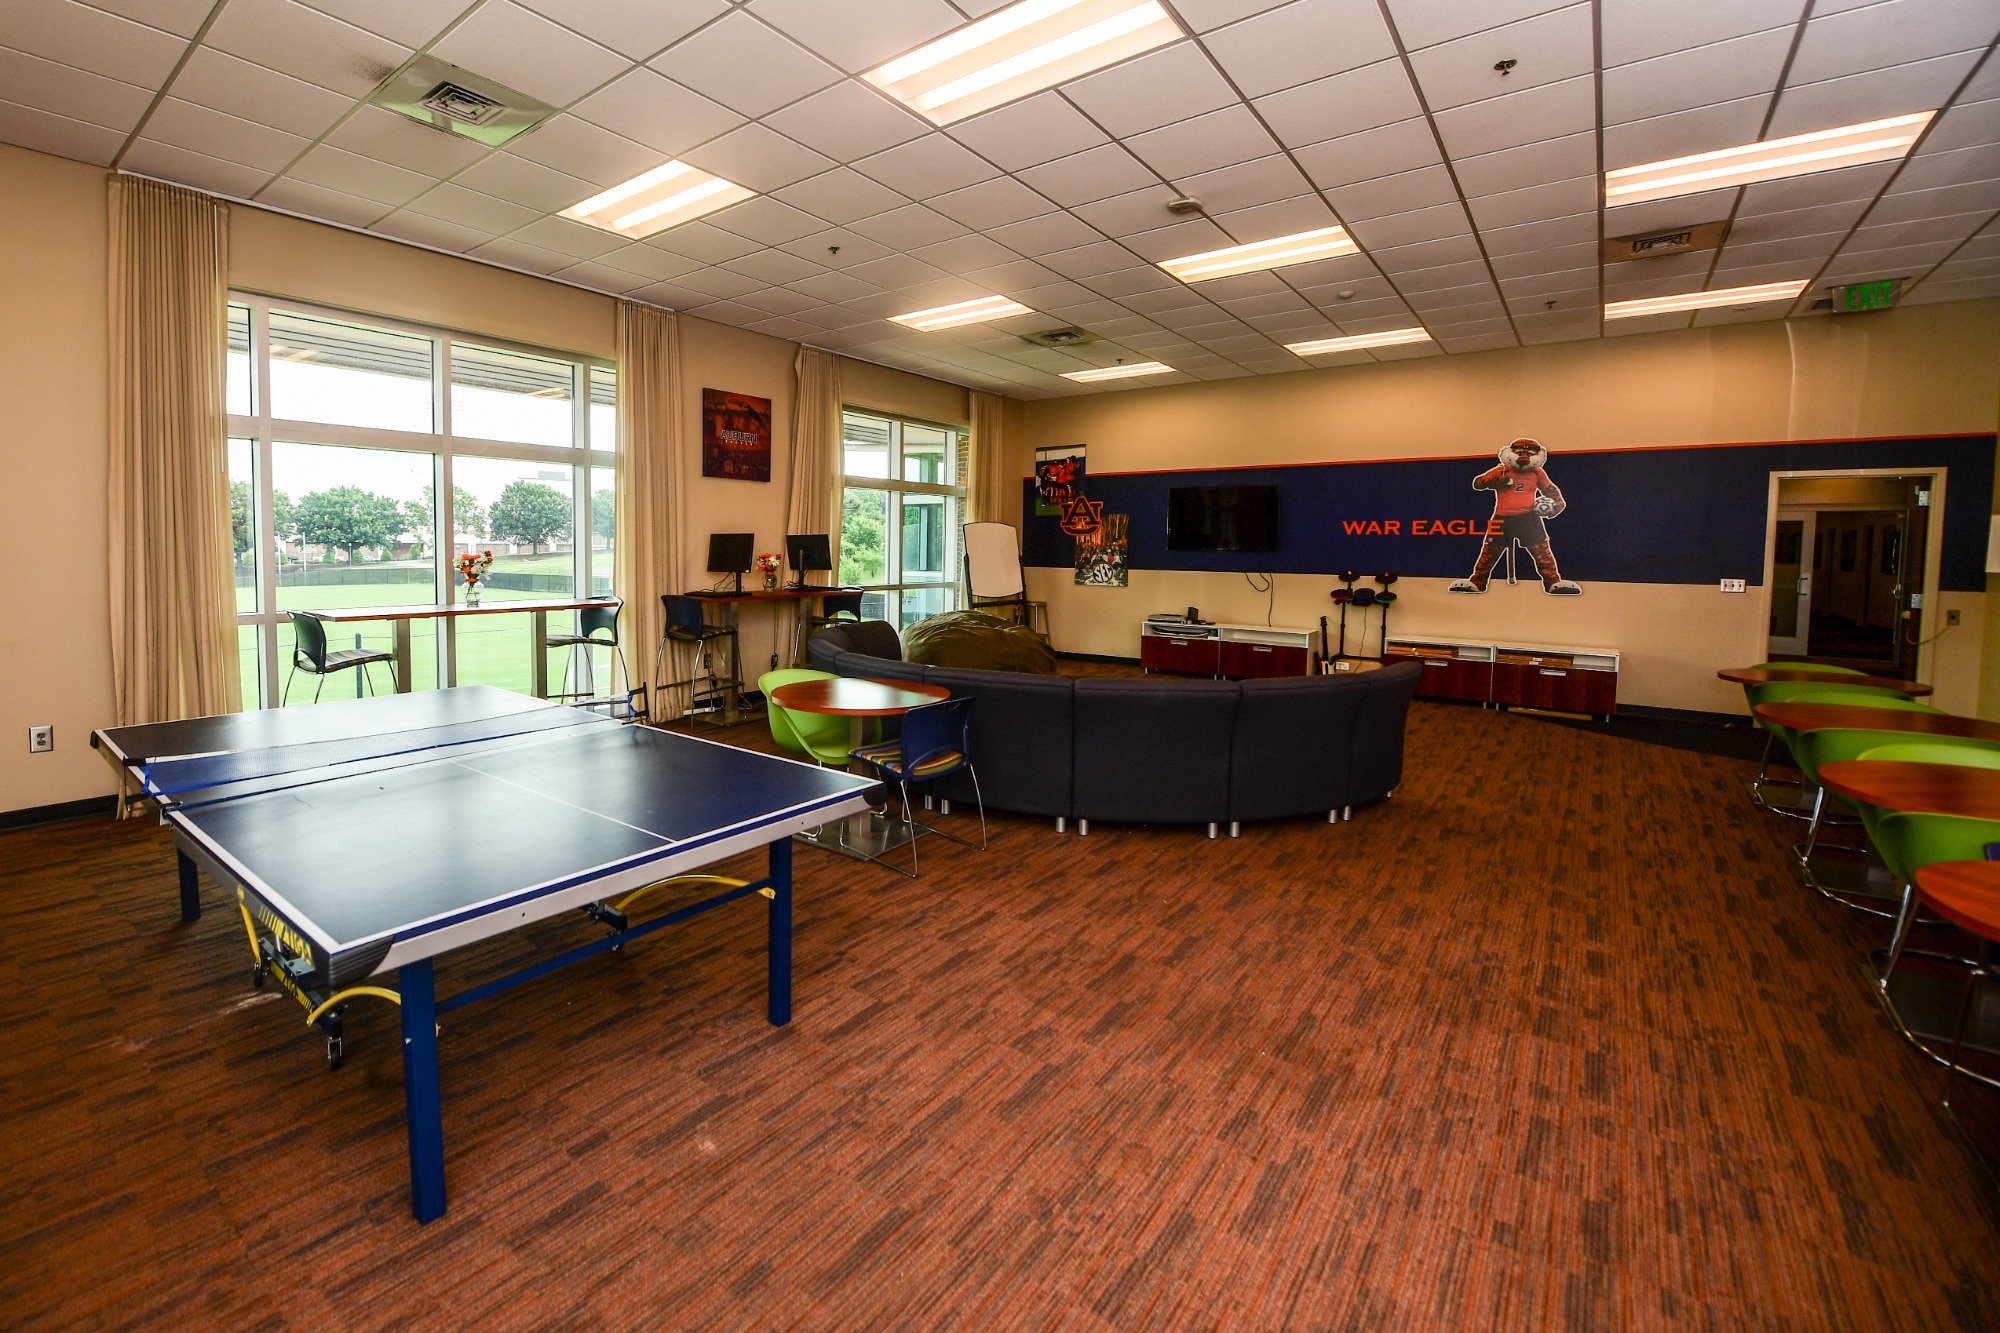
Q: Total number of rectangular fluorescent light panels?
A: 8